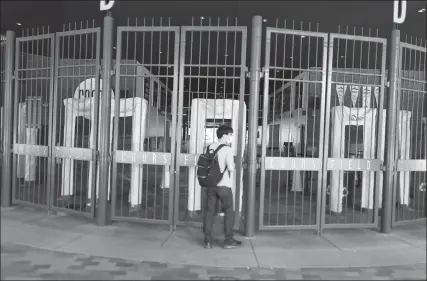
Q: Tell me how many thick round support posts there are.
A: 4